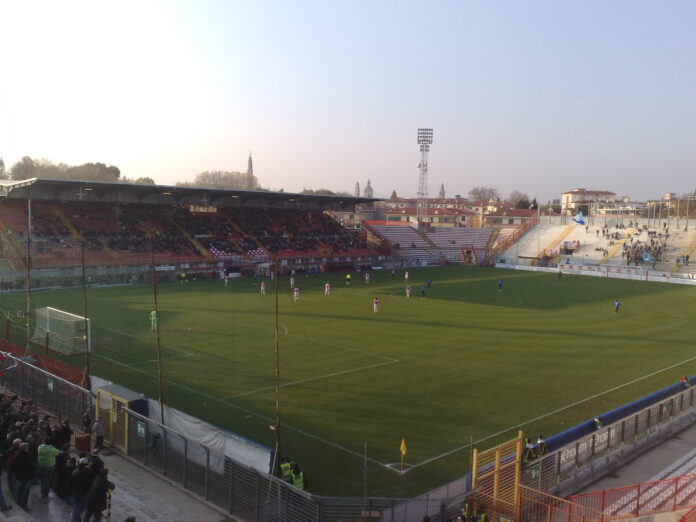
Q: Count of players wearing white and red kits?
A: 10